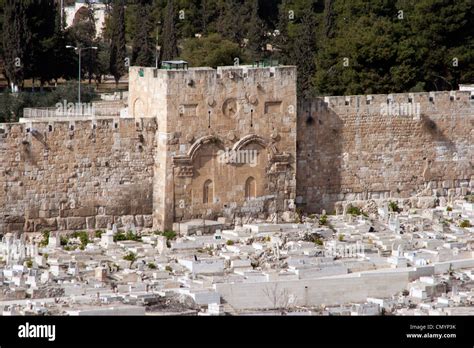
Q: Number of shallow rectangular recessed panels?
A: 2